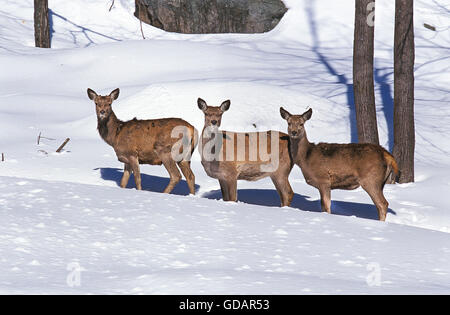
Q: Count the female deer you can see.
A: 3